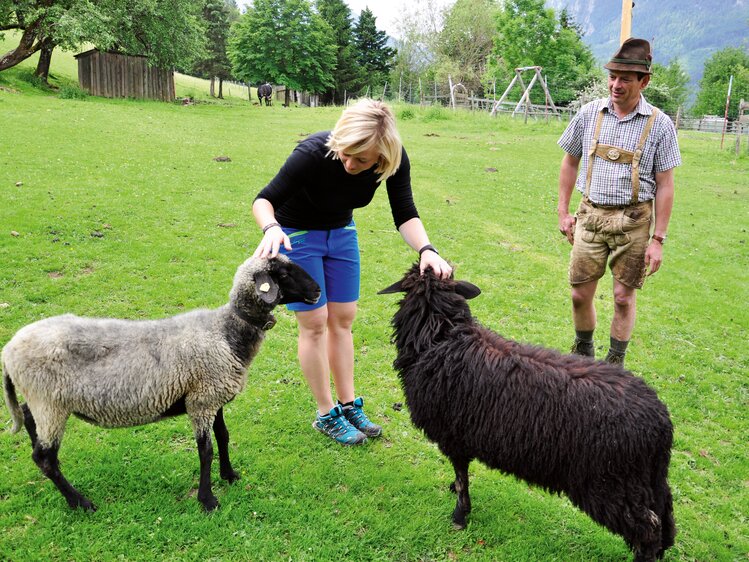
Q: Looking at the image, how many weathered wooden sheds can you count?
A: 1